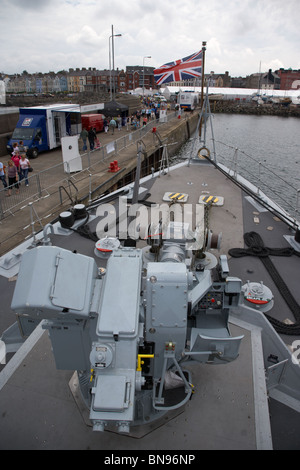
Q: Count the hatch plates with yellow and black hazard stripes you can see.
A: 2